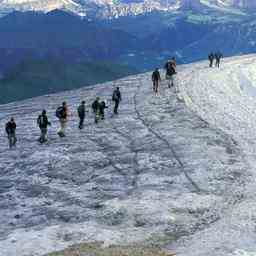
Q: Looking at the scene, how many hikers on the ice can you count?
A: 11